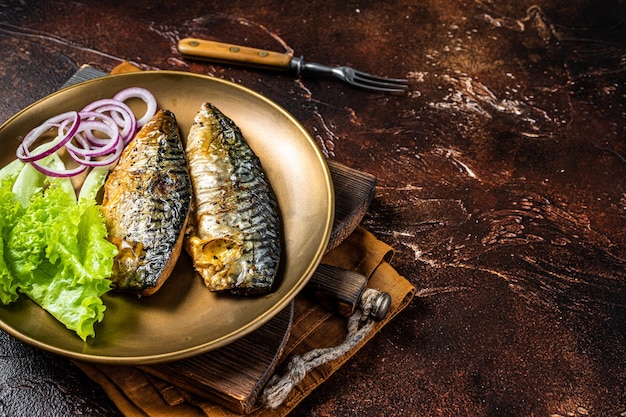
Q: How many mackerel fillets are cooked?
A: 2